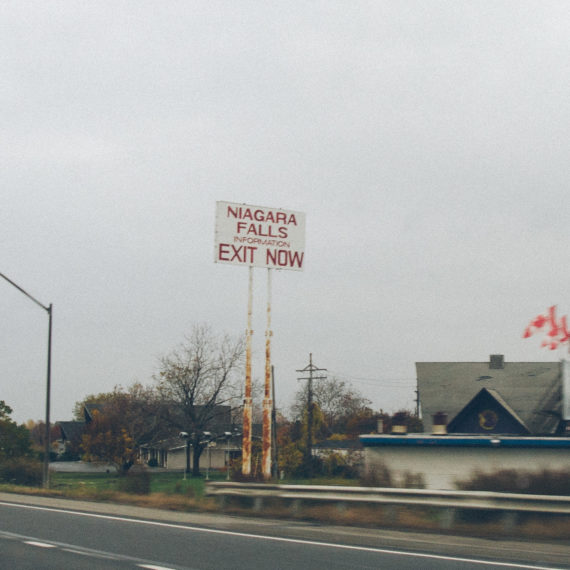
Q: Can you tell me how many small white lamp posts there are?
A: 3